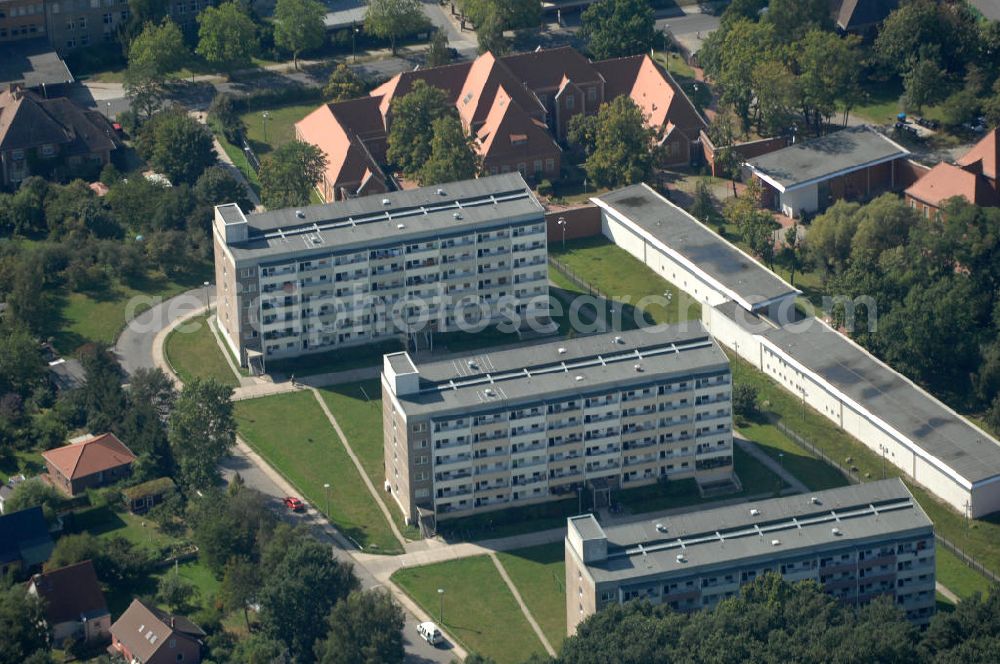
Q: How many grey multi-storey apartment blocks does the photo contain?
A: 3